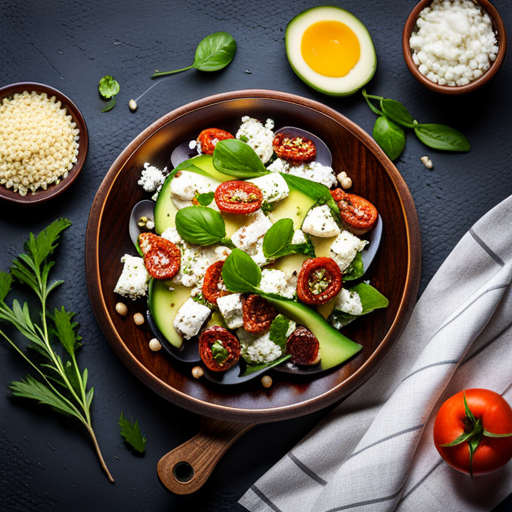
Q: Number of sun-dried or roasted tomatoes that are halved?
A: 10